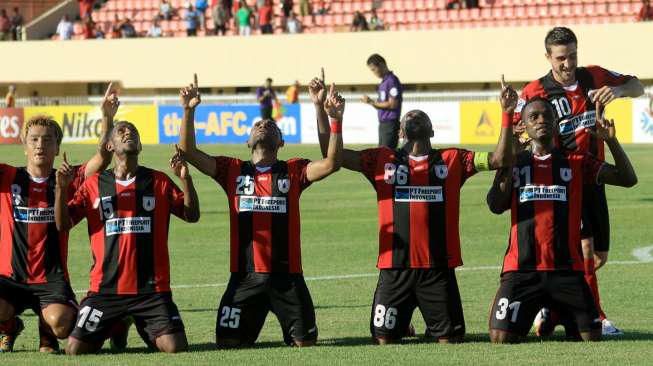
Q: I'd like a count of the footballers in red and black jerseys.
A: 6